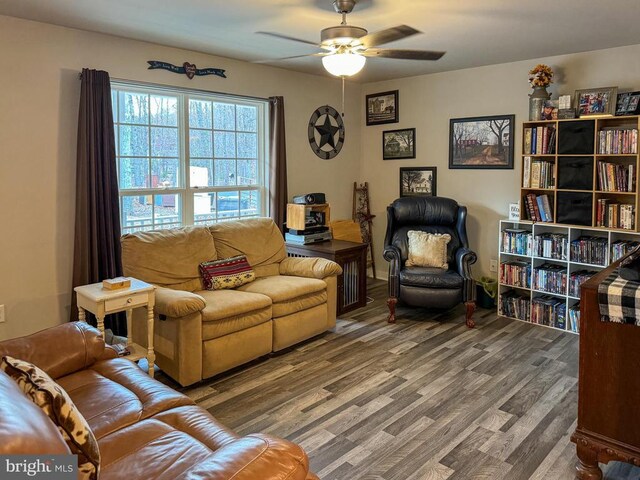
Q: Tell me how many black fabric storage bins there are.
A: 3